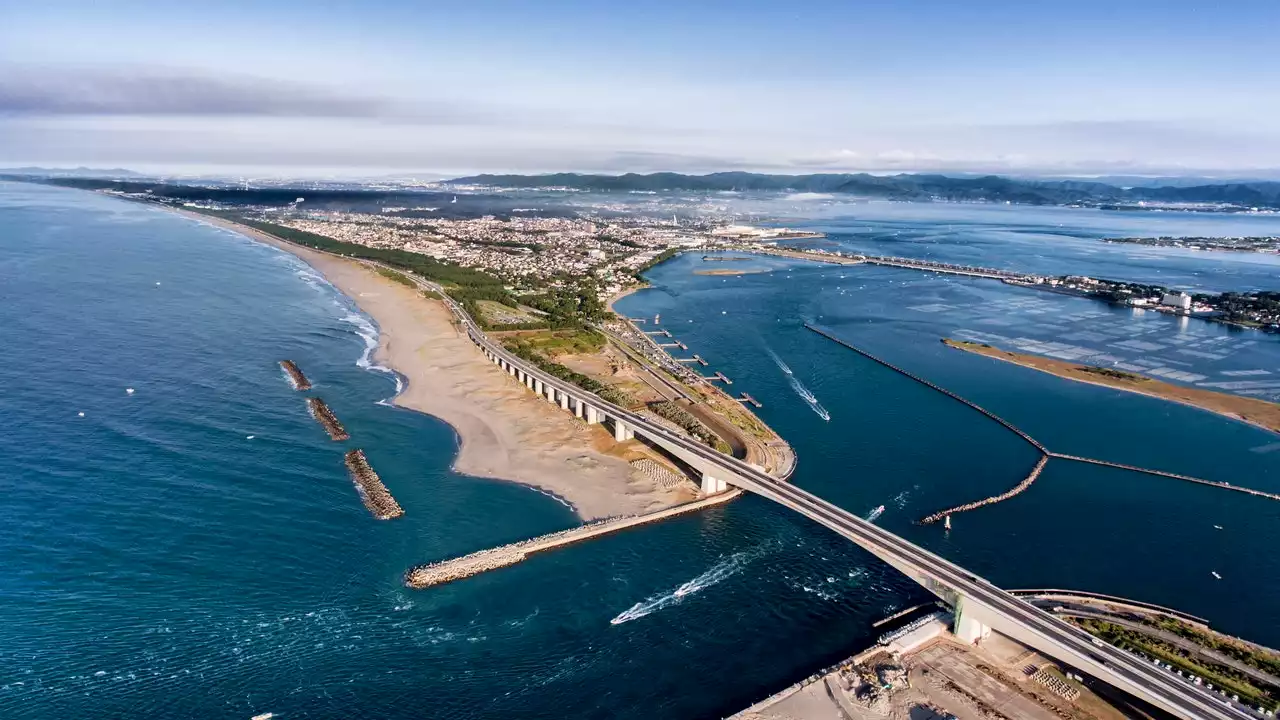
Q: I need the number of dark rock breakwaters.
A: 3